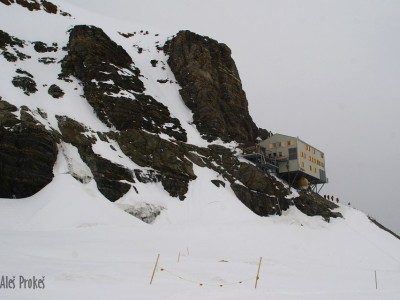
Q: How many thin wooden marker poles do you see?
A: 5